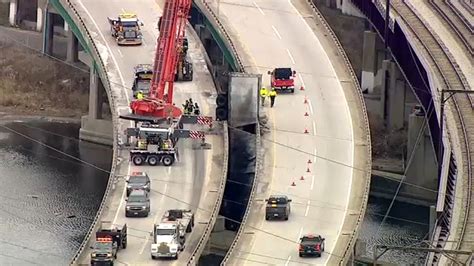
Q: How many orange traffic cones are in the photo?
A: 8